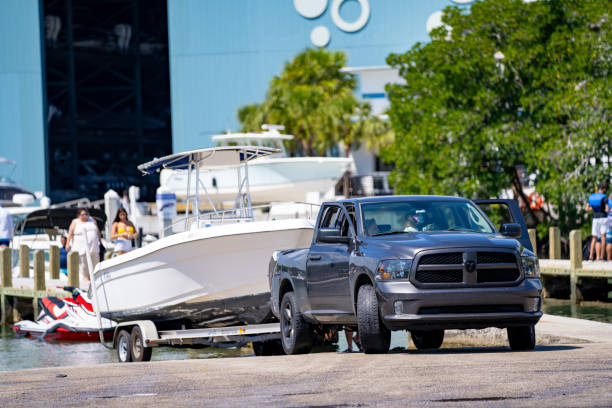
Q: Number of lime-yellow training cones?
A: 0